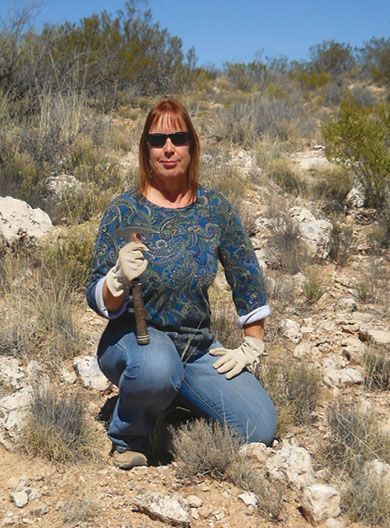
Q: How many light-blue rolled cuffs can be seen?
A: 2